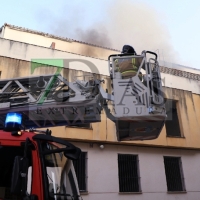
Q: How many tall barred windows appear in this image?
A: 3